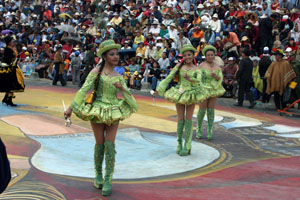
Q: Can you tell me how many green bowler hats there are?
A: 3